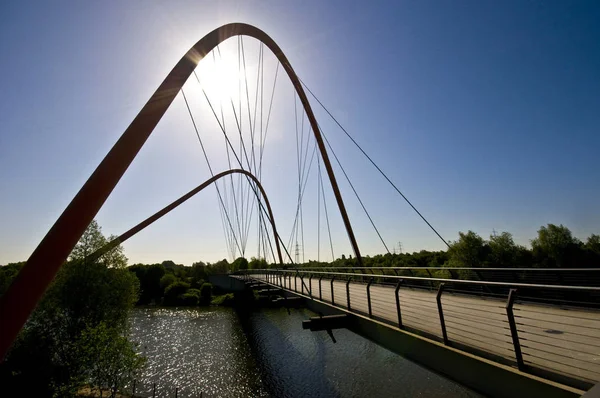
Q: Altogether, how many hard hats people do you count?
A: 0